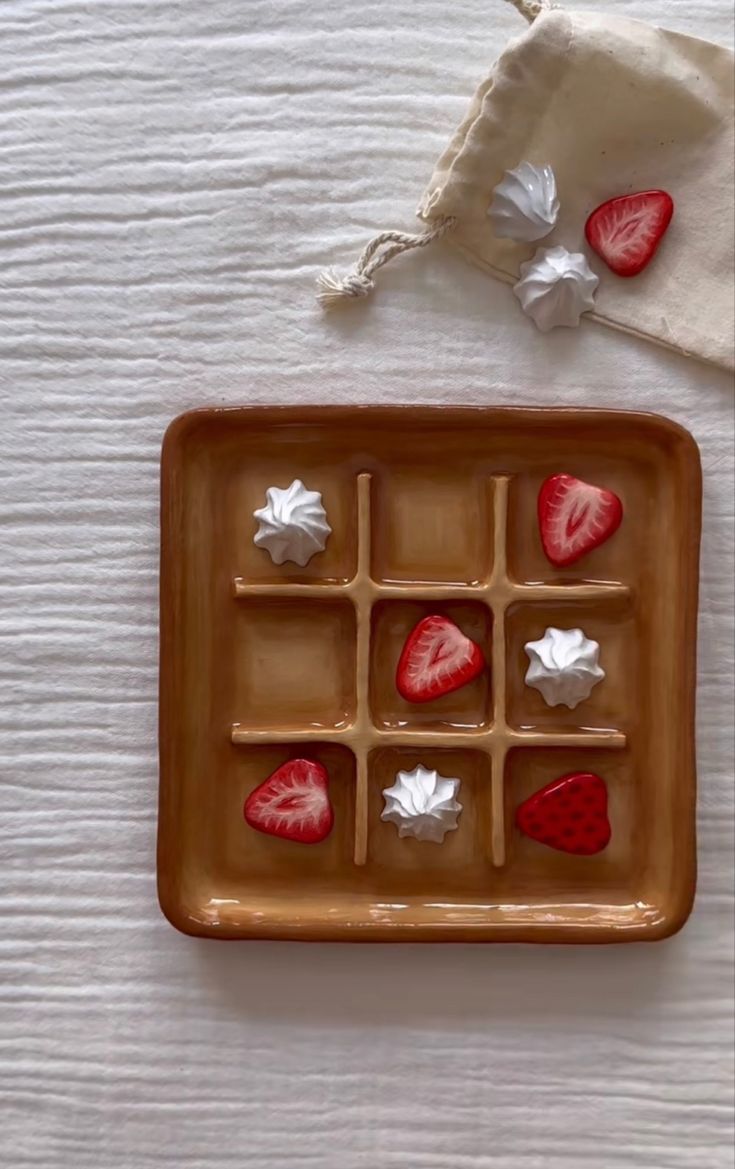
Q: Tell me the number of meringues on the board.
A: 3